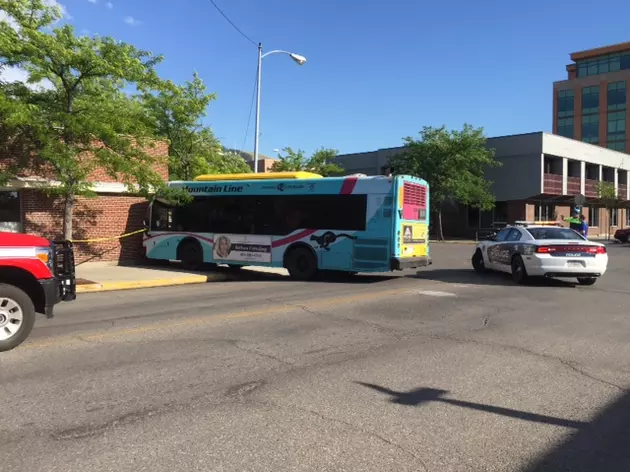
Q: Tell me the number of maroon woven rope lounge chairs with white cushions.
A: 0